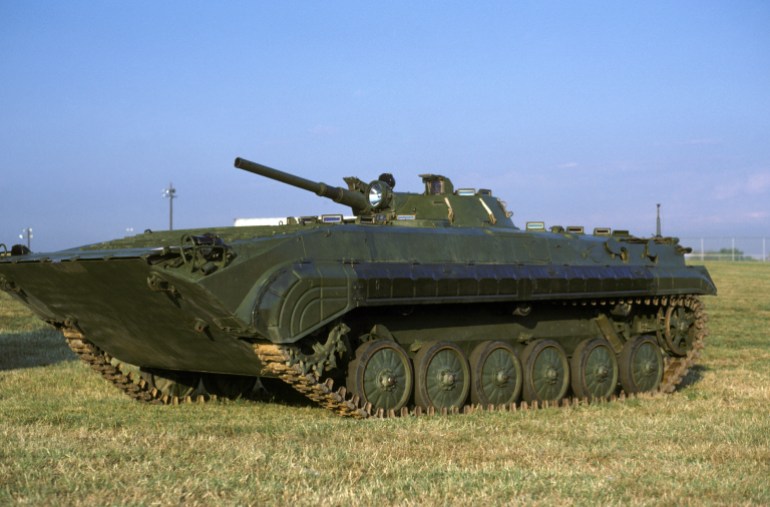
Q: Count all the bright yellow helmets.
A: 0